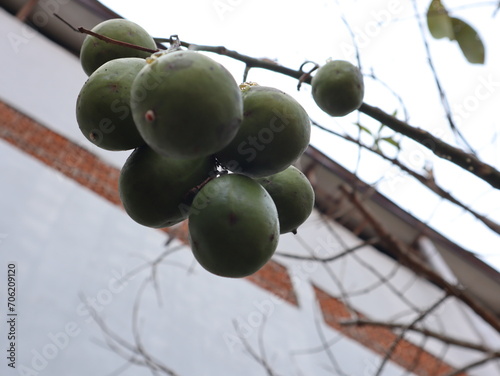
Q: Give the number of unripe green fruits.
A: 8